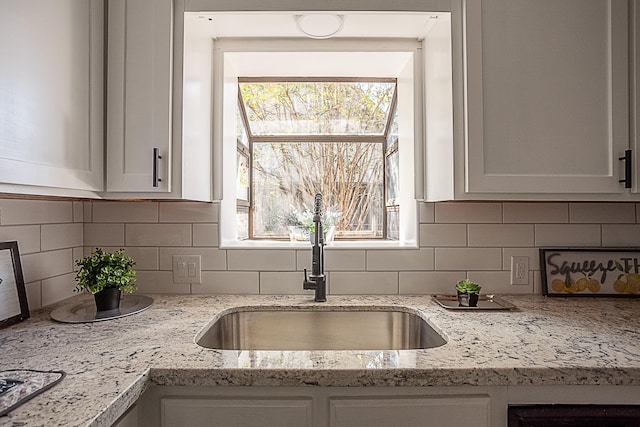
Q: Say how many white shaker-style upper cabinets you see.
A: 3